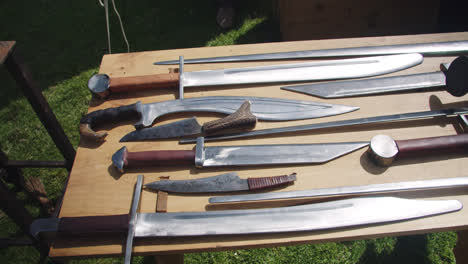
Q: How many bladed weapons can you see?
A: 11